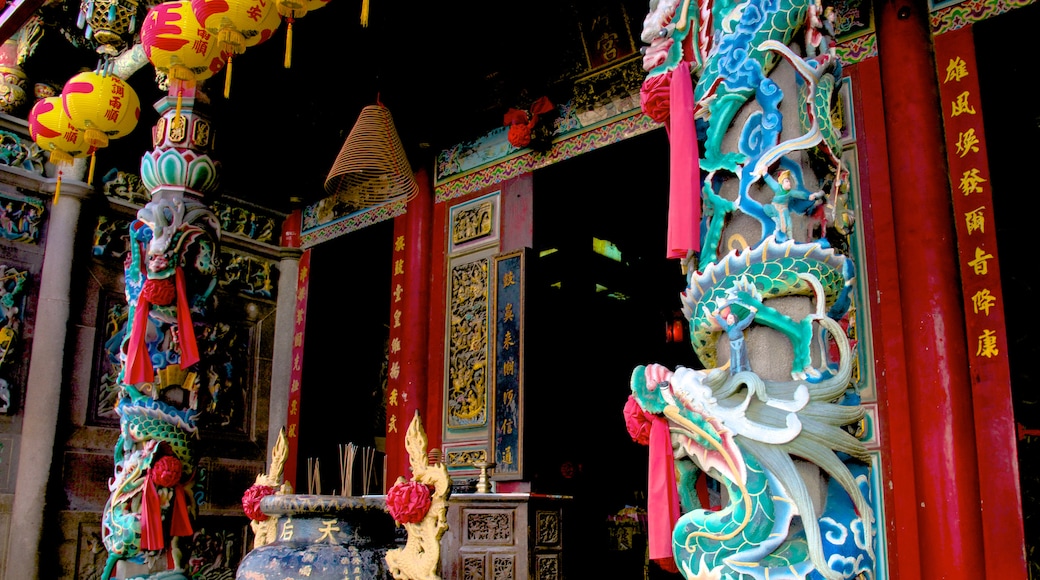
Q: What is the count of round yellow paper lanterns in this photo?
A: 5